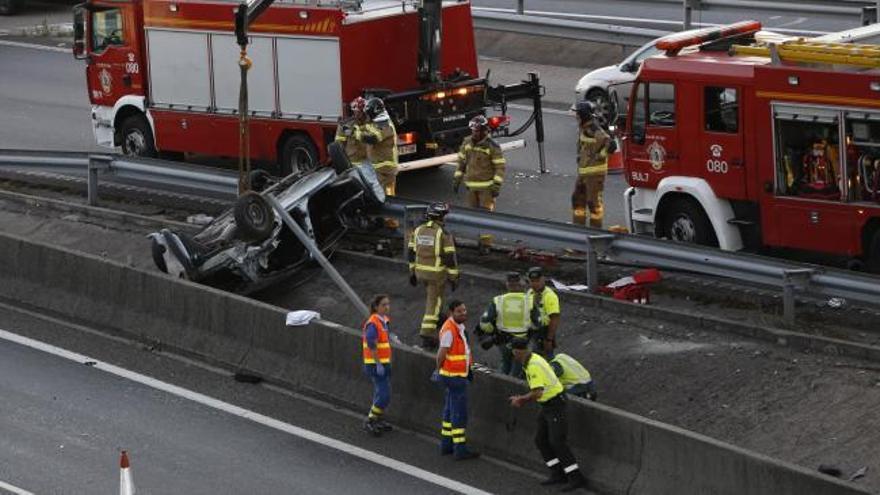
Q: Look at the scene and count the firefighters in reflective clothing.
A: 5